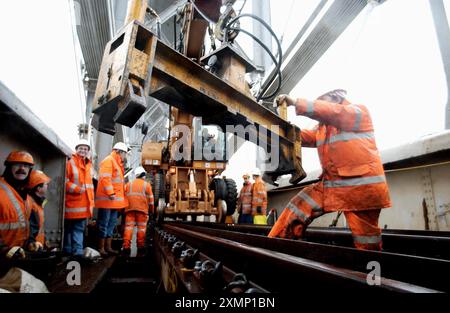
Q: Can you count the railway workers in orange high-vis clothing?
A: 8